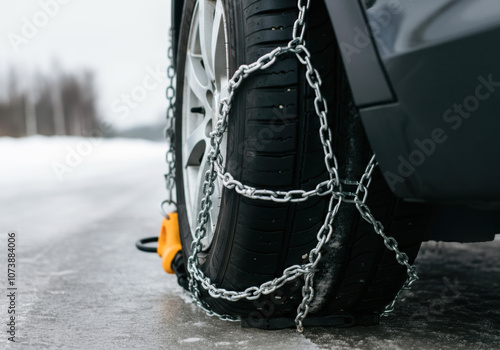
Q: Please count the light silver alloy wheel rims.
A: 1